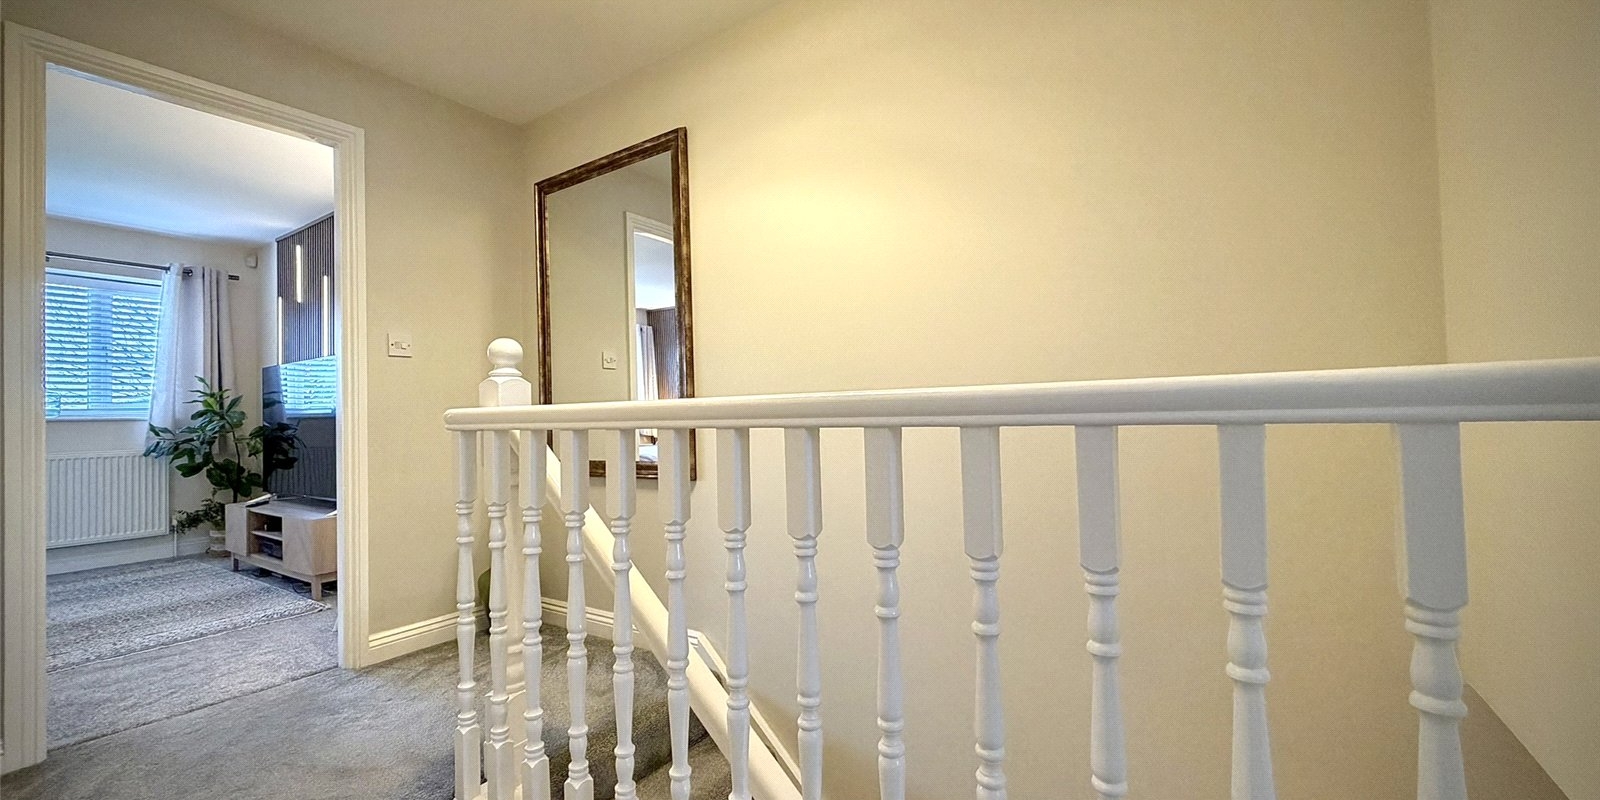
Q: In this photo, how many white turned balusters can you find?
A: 13